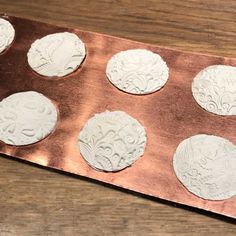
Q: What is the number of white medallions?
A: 7